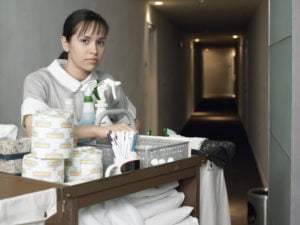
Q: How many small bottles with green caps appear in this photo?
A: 2